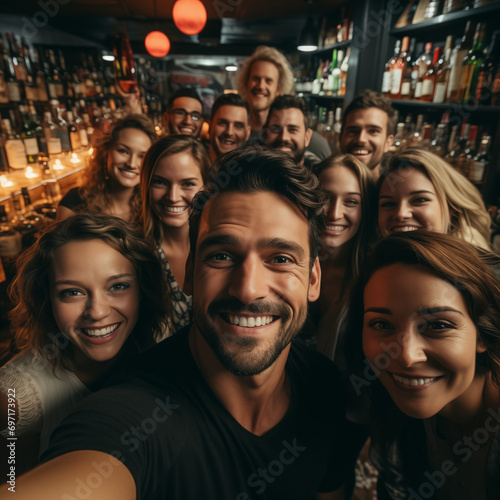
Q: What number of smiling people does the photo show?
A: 12